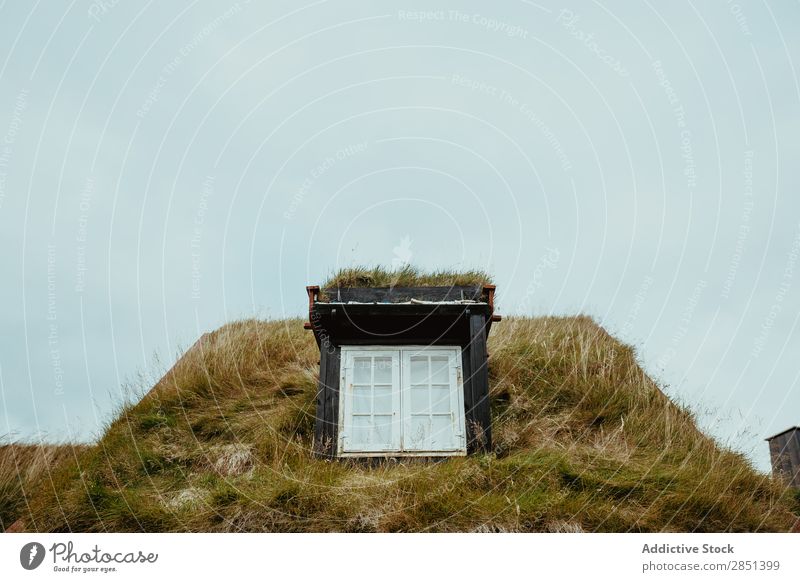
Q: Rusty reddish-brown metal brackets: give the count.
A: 2